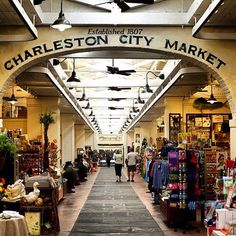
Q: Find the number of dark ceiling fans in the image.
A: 5